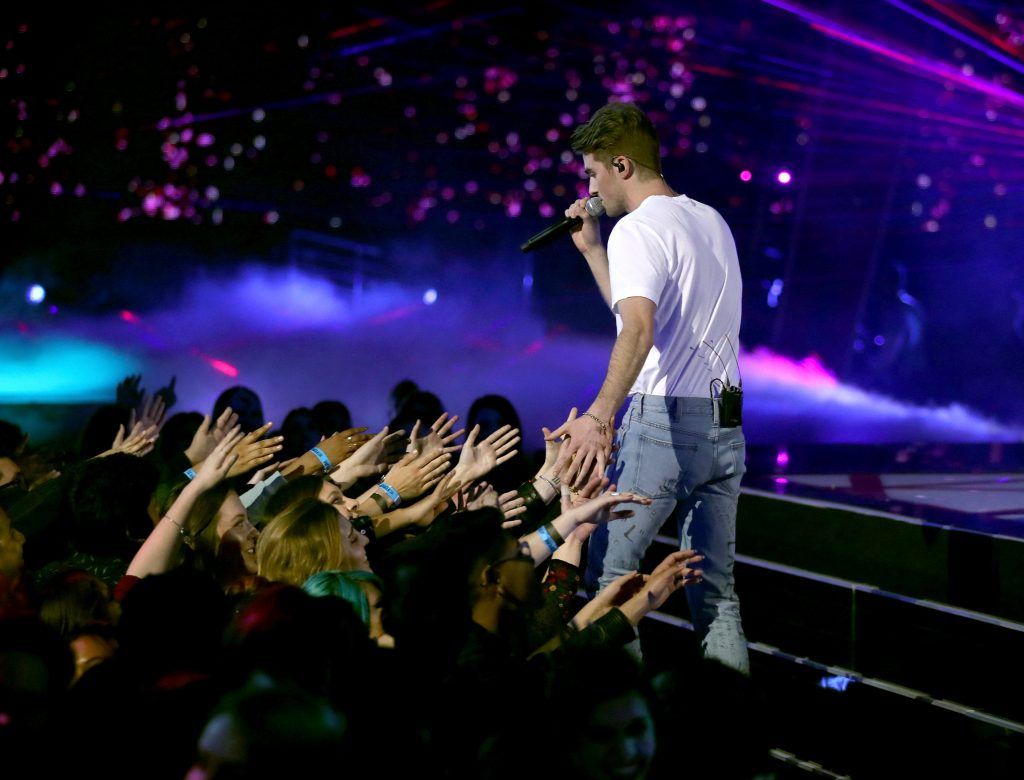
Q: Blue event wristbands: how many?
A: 4